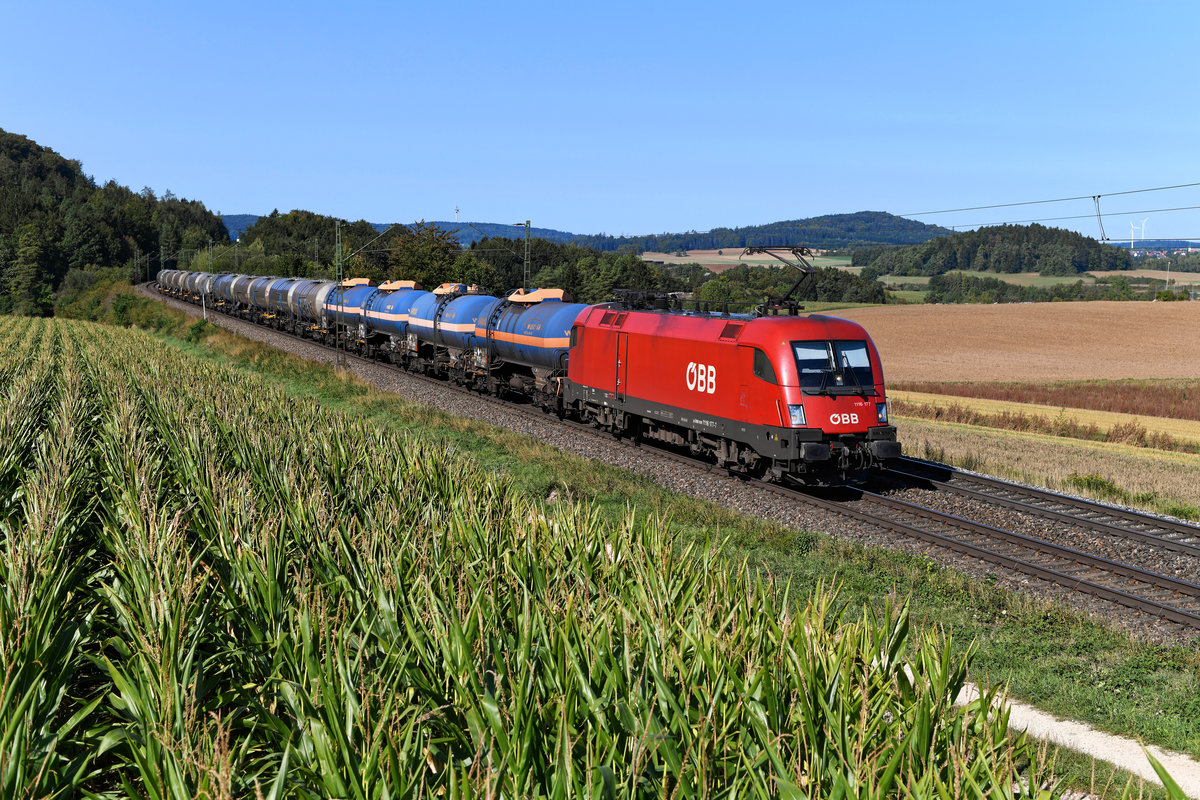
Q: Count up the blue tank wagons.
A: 4